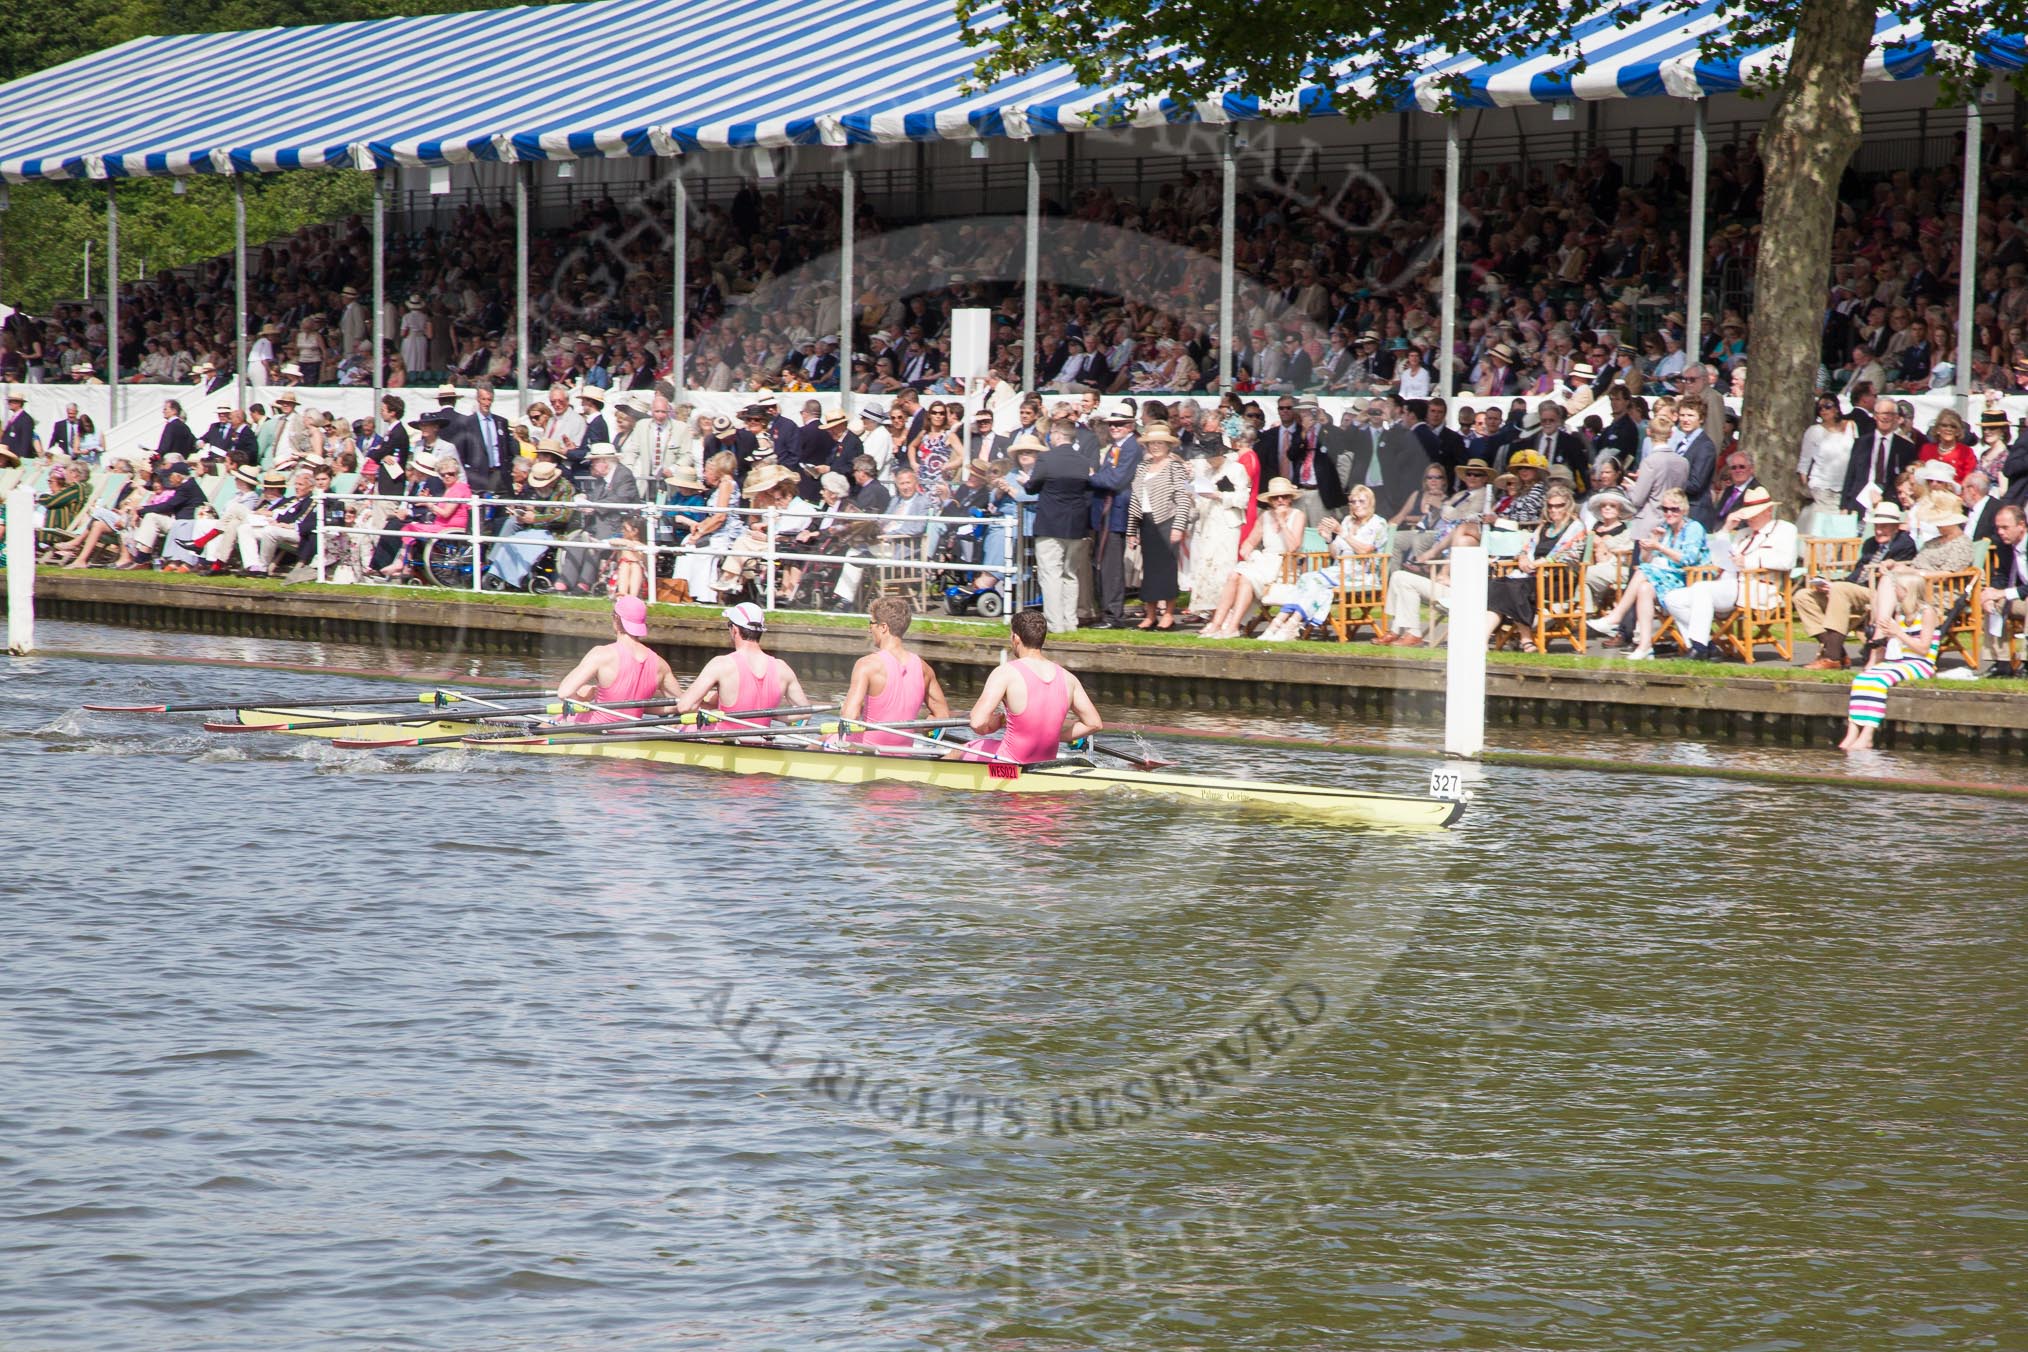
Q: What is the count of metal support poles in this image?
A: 11